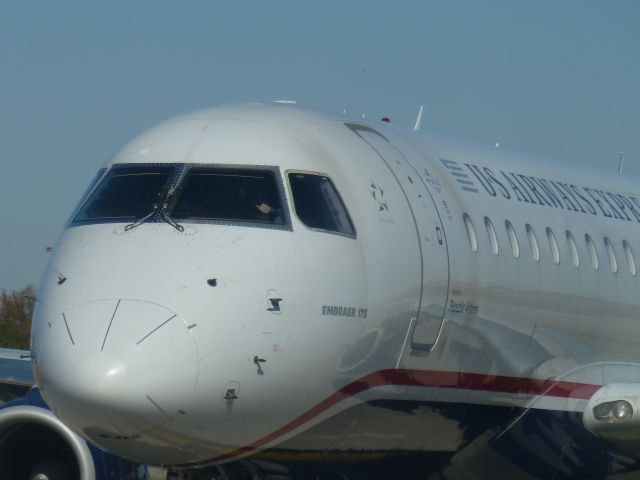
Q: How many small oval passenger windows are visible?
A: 9